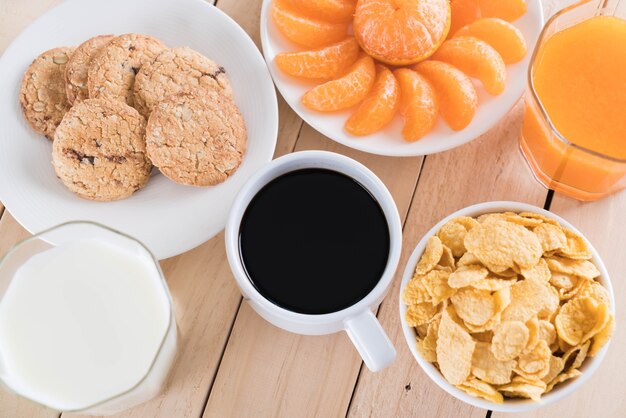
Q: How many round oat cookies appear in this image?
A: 6